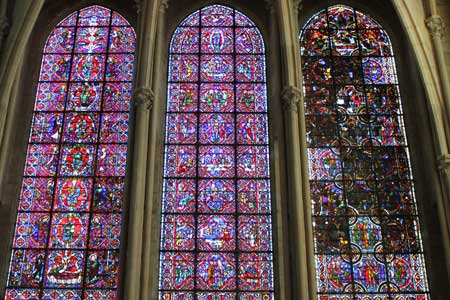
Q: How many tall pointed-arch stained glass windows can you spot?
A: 3